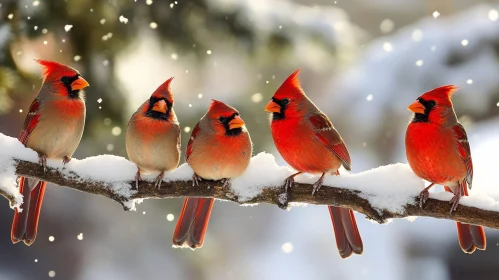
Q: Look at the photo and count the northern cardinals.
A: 5